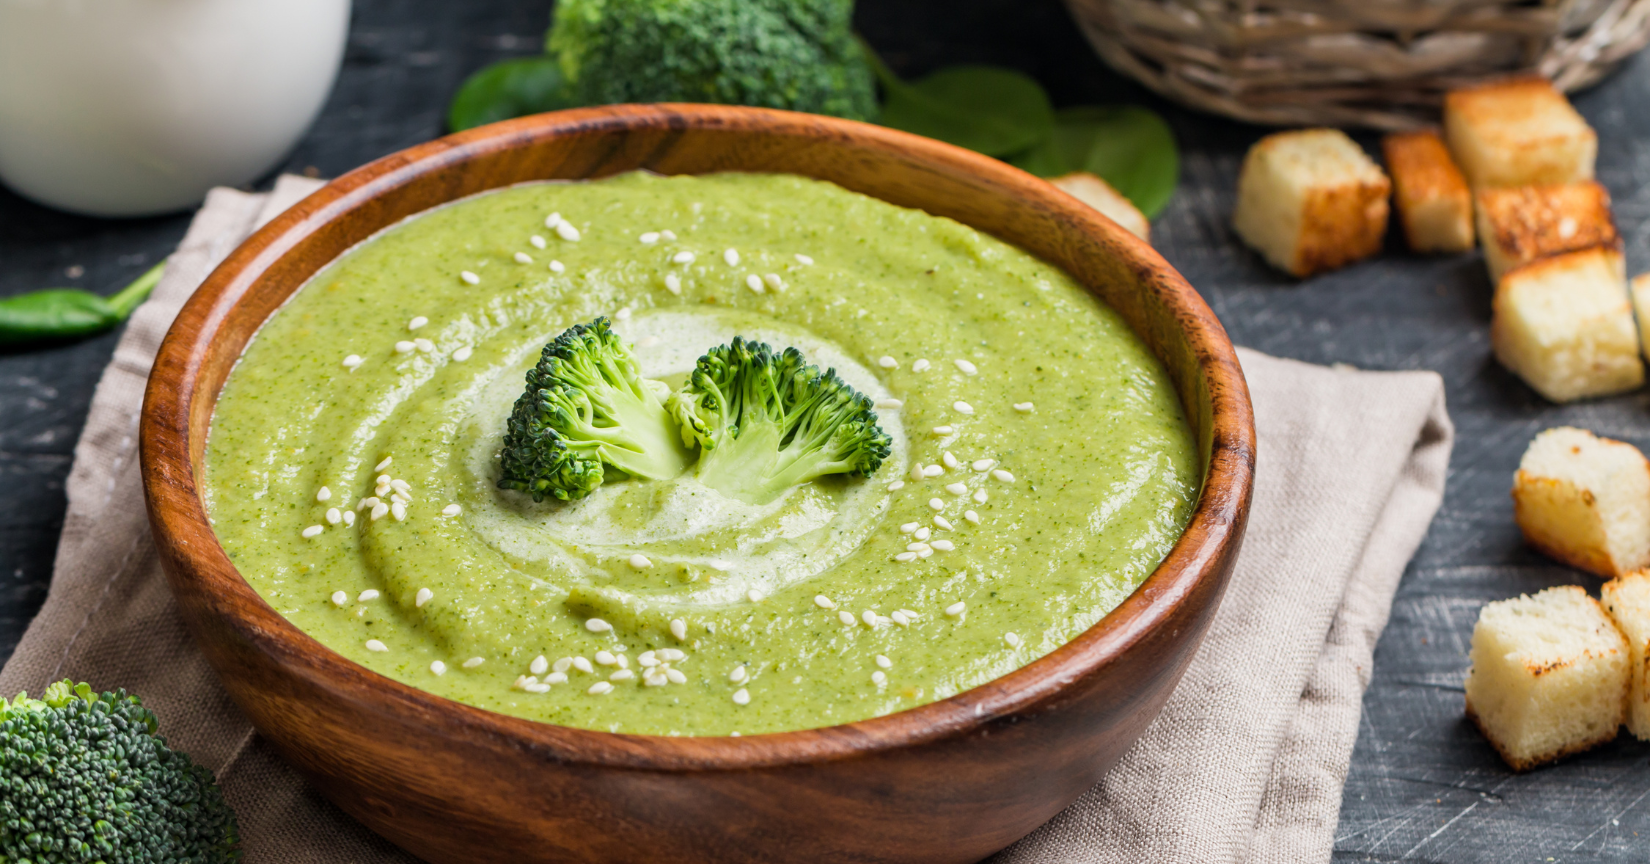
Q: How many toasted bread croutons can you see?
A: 10